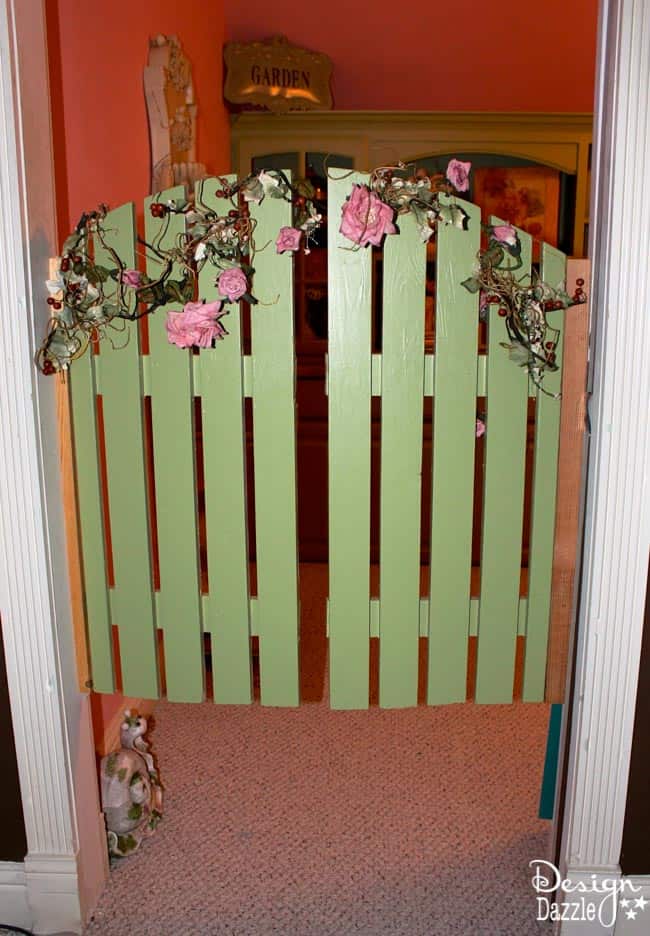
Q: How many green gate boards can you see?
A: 10